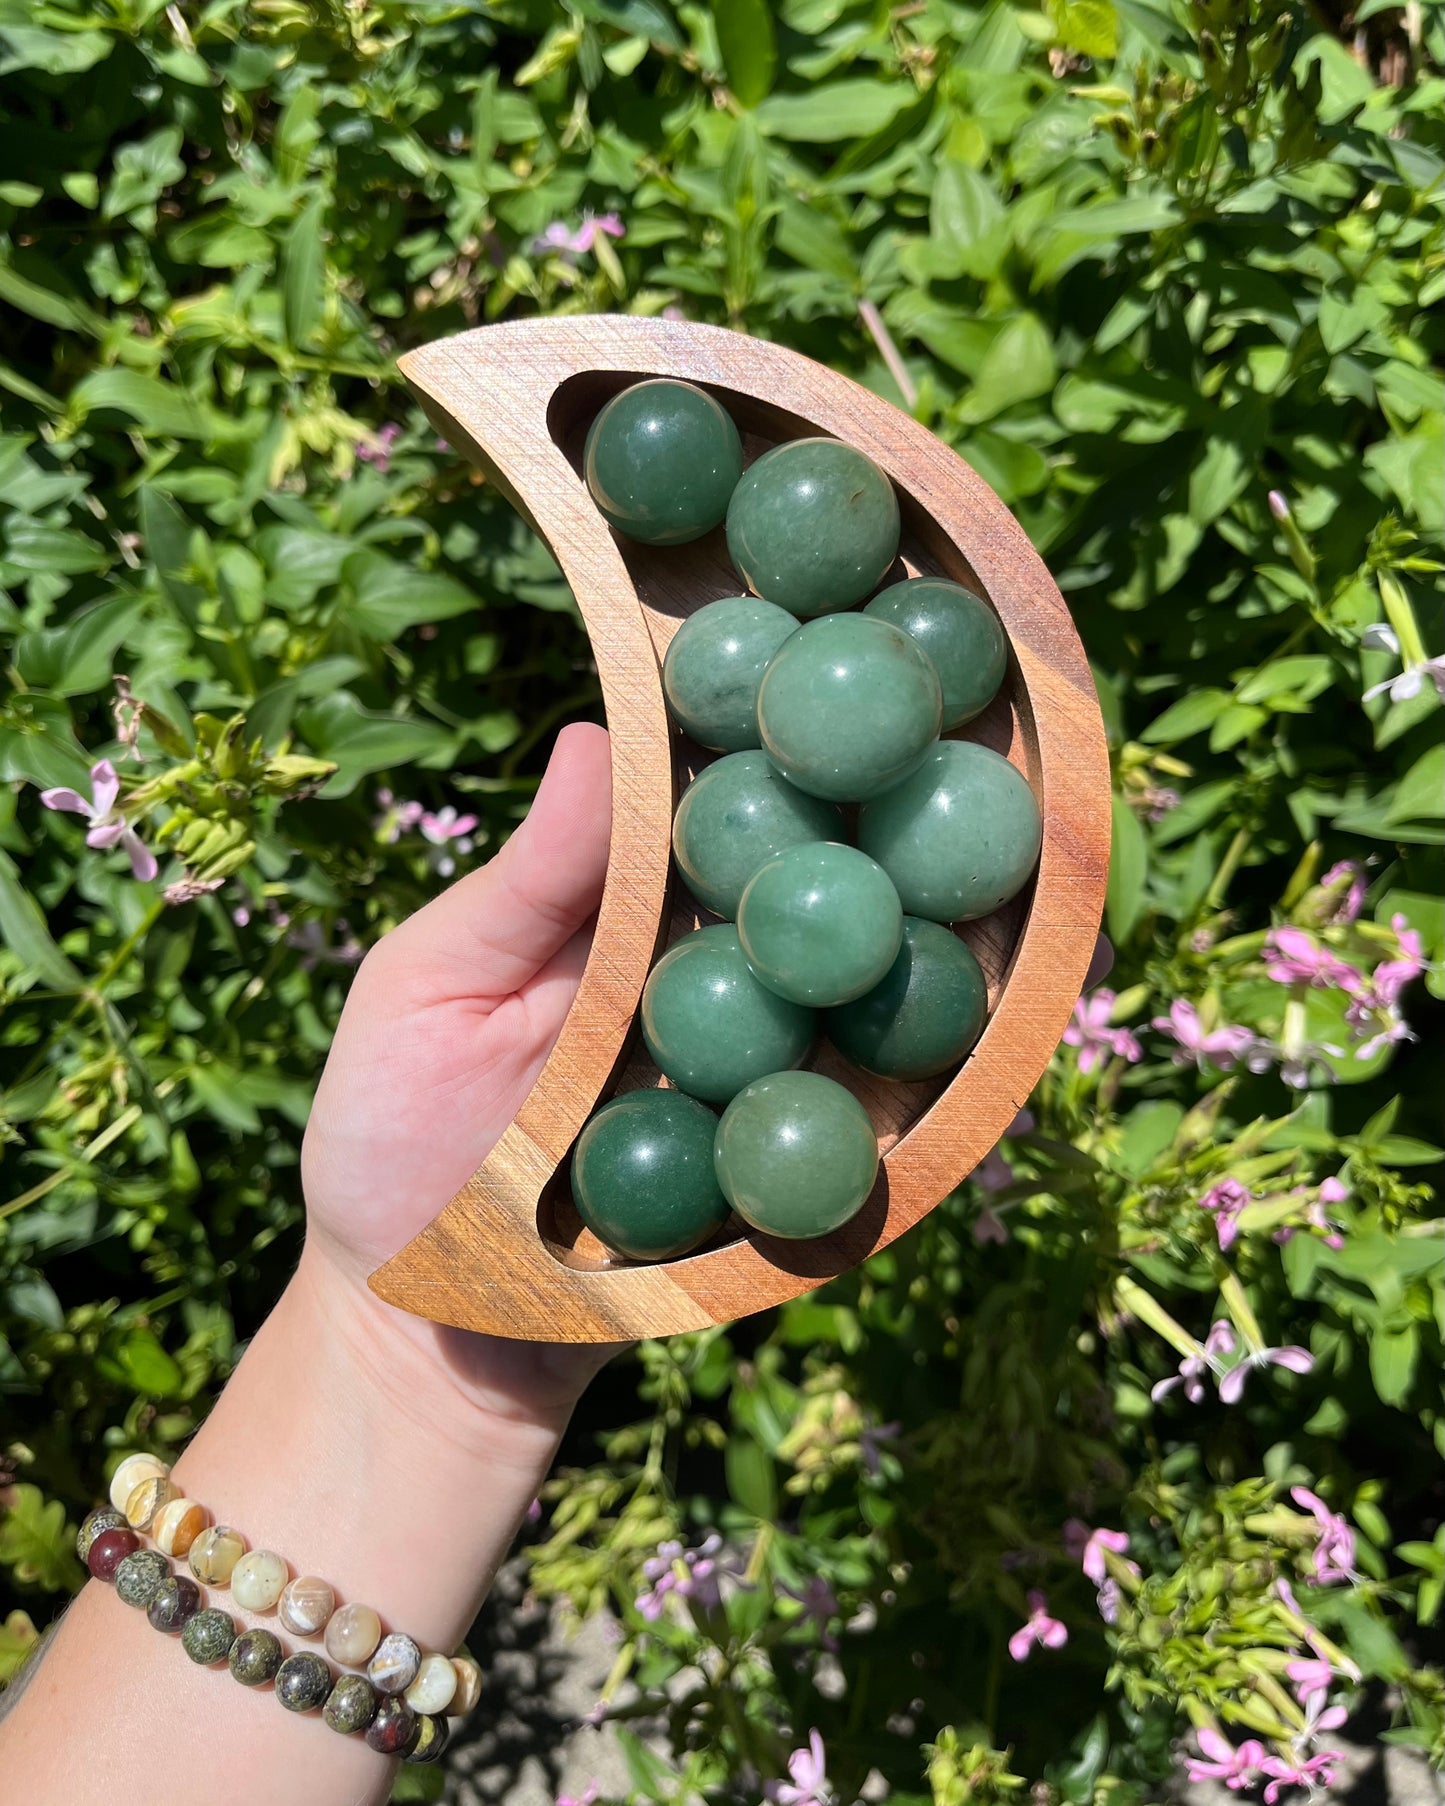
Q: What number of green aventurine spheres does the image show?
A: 12